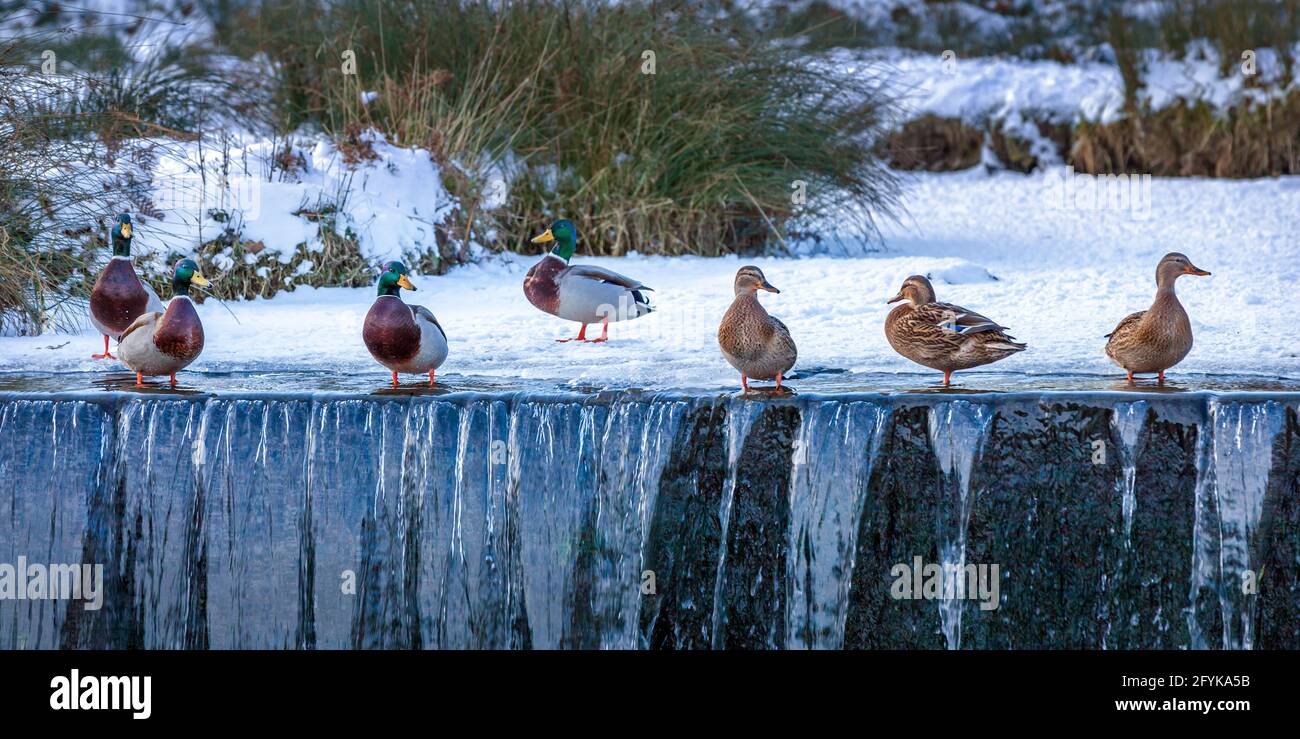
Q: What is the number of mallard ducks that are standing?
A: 7